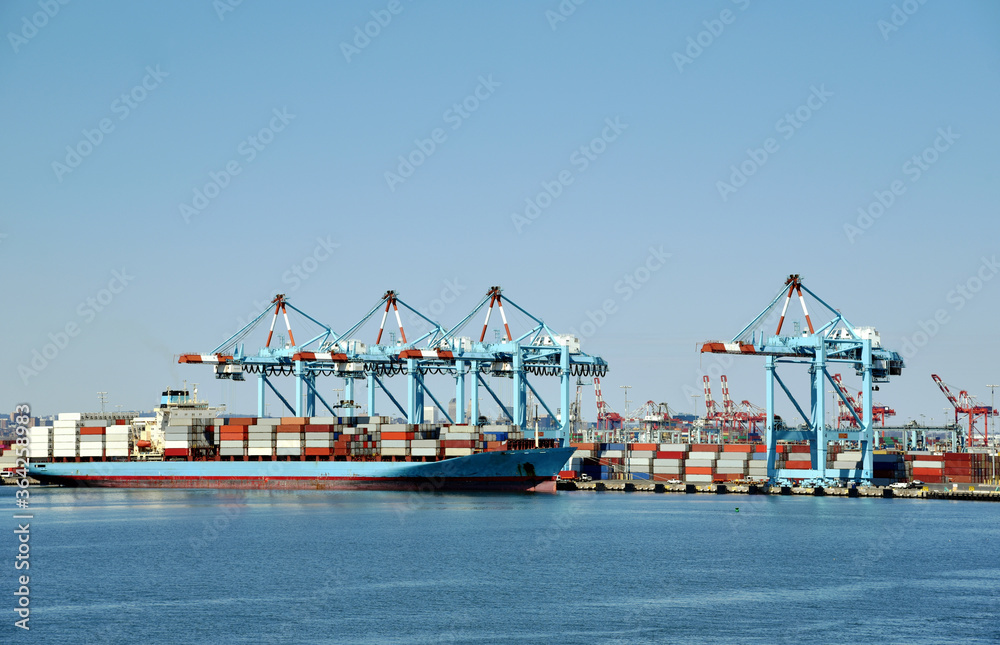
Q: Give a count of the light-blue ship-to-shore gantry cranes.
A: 4